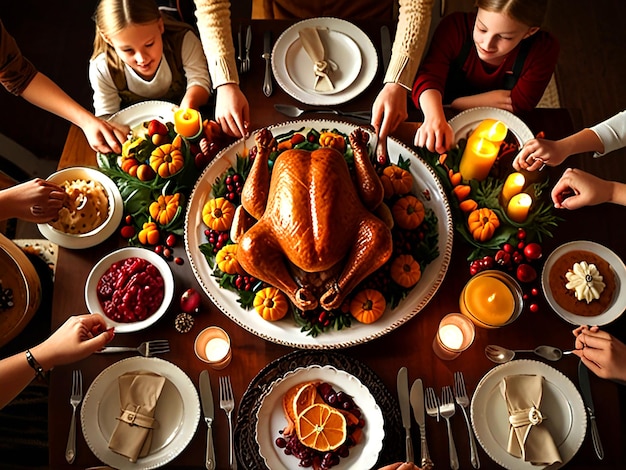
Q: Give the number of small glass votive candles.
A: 2